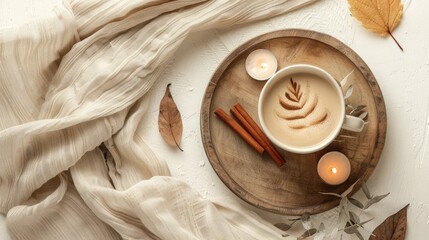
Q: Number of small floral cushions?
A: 0